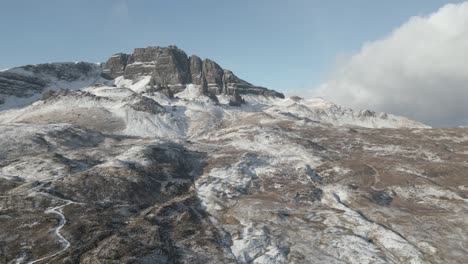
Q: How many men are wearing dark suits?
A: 0